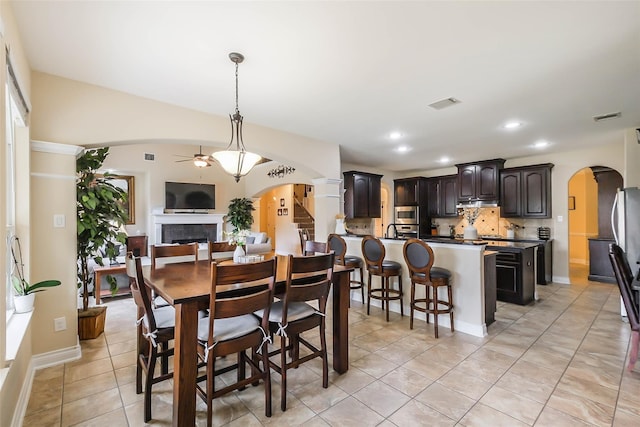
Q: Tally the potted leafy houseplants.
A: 3